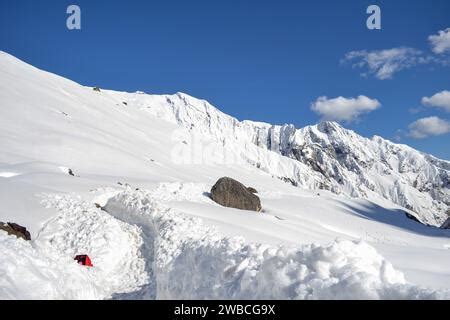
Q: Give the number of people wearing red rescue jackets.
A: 0